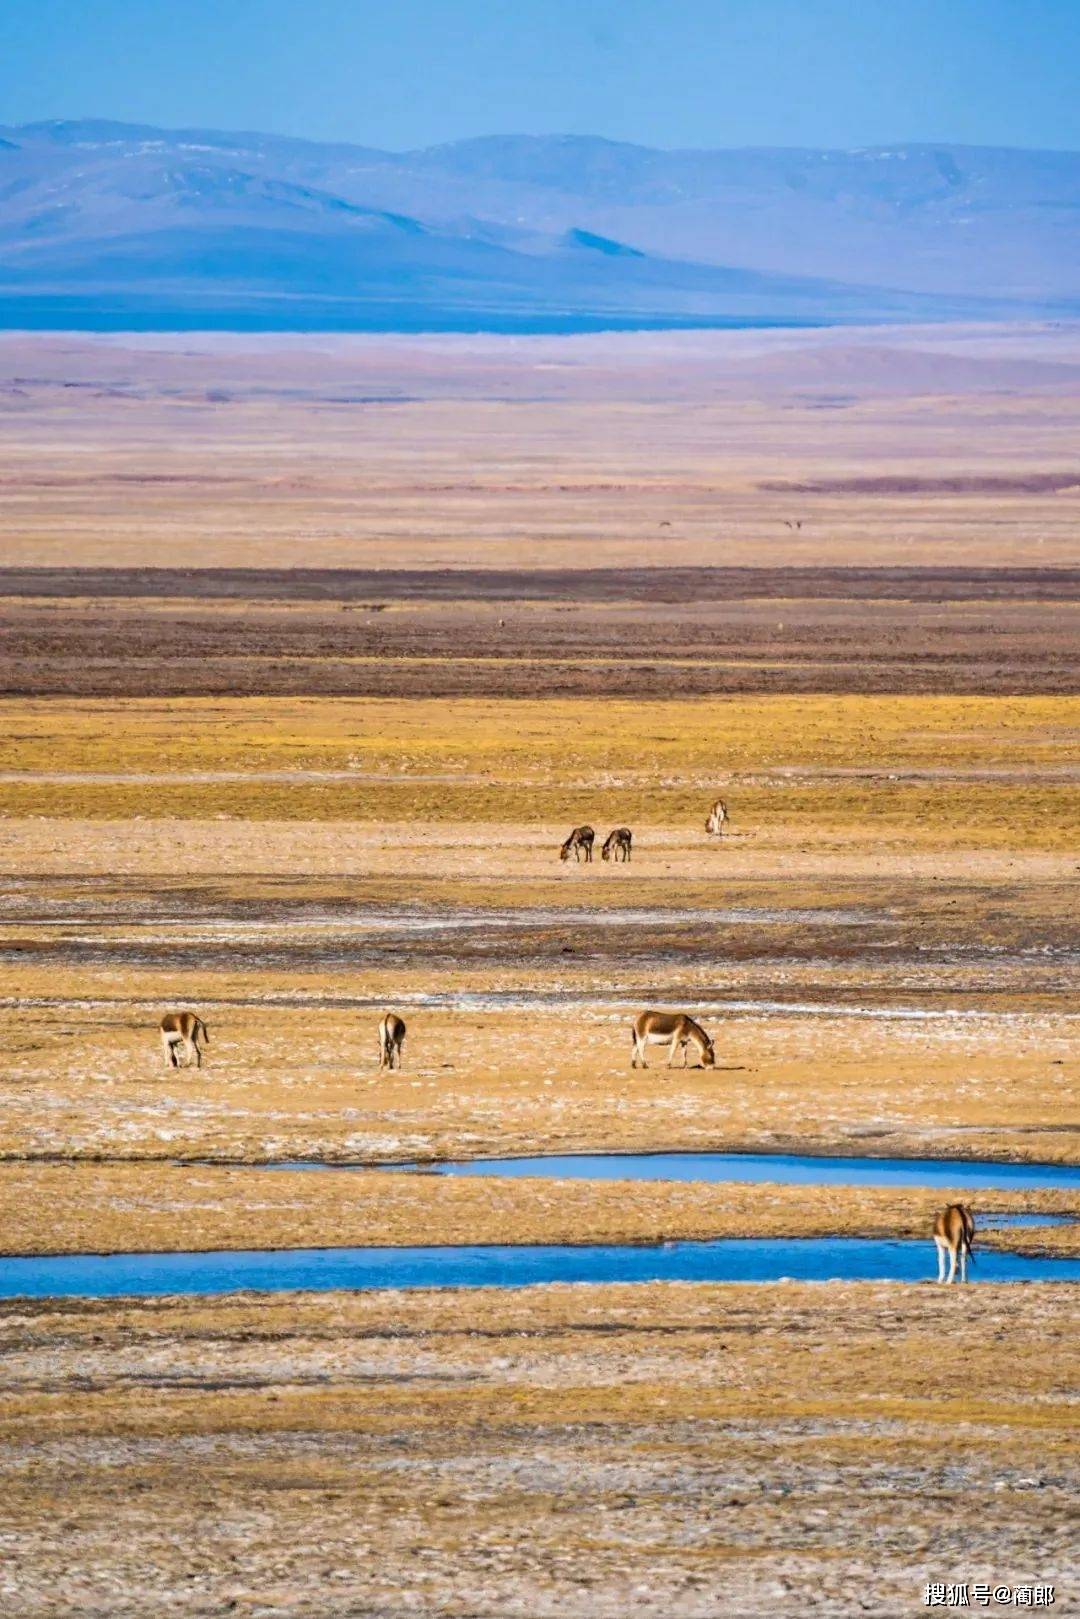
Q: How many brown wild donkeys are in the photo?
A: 7